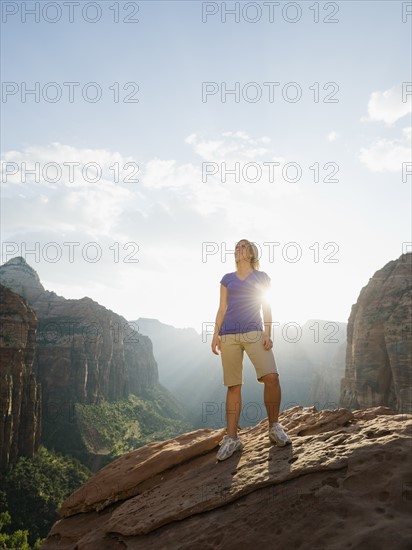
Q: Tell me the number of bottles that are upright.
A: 0